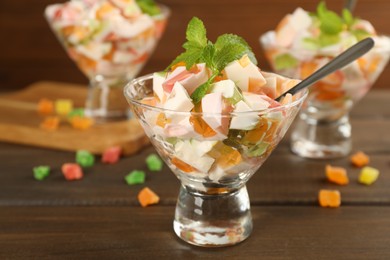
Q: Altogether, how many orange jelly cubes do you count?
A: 7